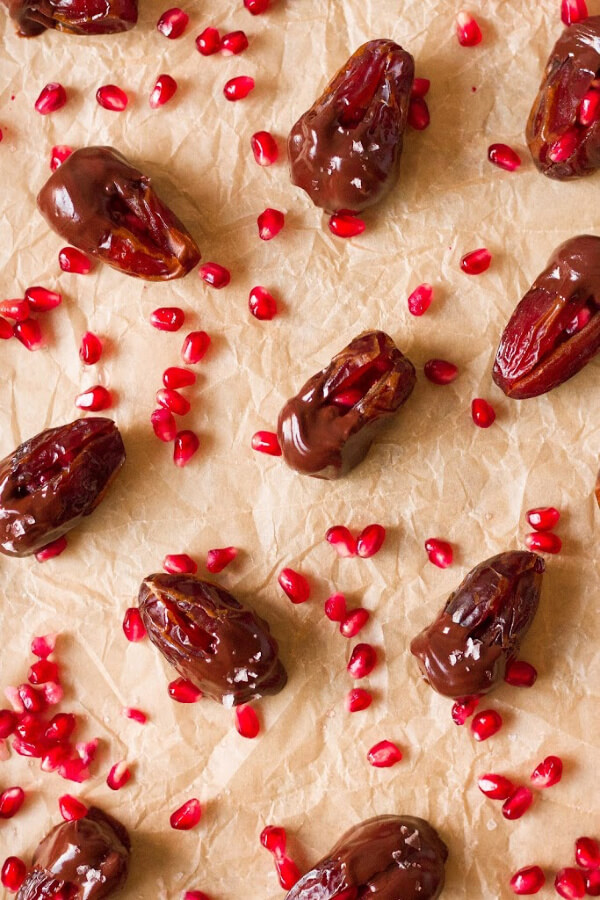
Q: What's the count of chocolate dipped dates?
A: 11